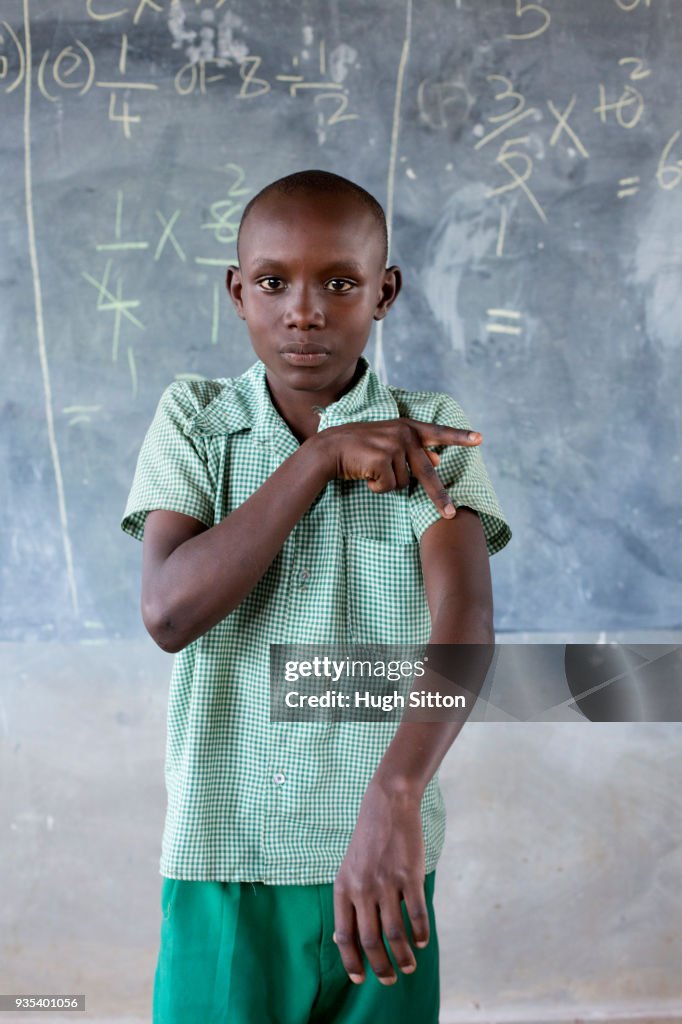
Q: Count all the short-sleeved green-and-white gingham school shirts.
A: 1